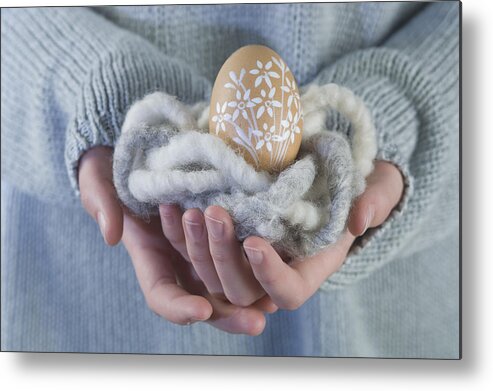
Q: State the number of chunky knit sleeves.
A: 2